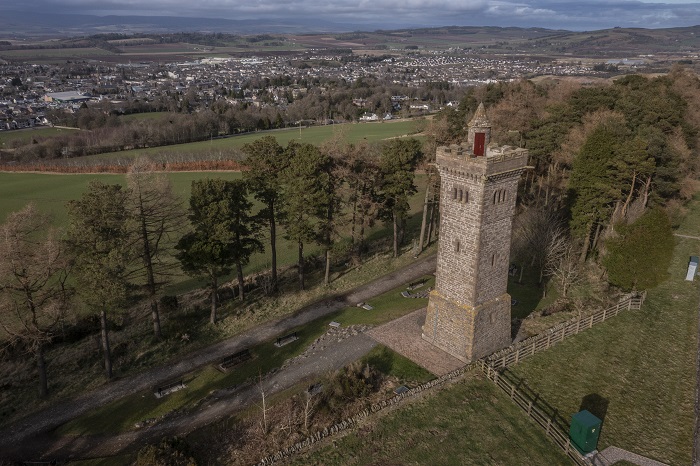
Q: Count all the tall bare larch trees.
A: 2